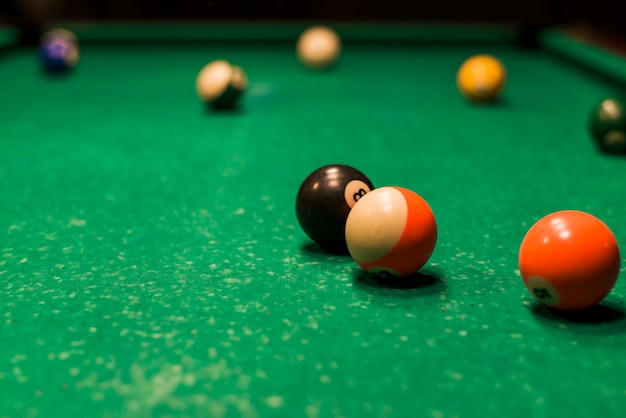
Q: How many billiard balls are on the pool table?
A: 8